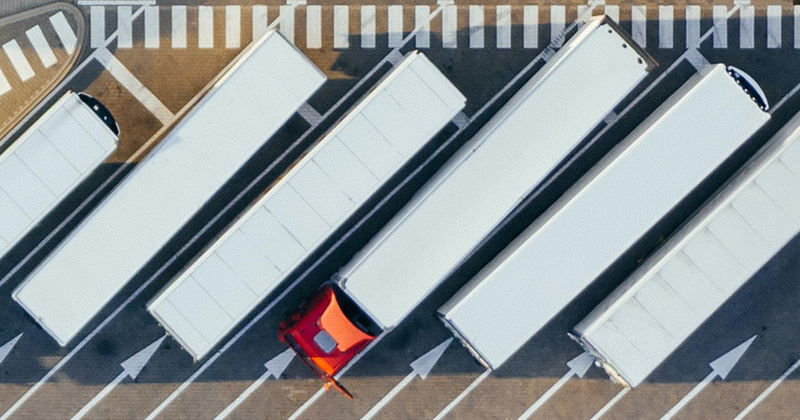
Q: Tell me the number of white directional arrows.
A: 6